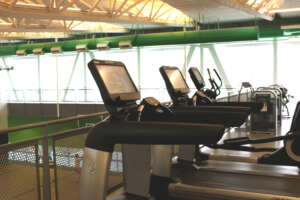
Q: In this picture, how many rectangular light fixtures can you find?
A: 6